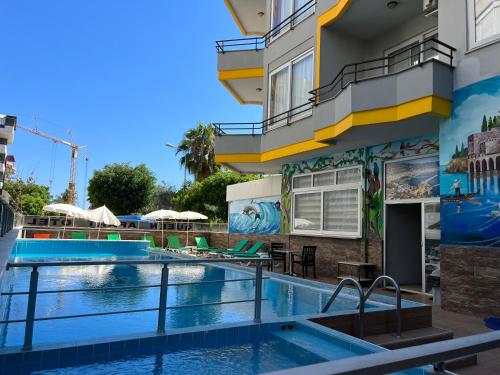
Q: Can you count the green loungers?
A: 7